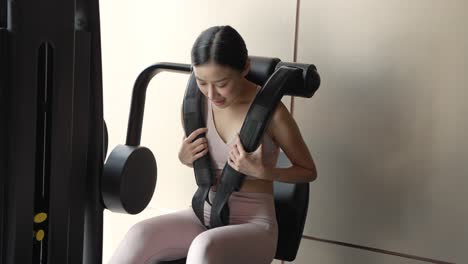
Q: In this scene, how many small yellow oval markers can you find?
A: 2